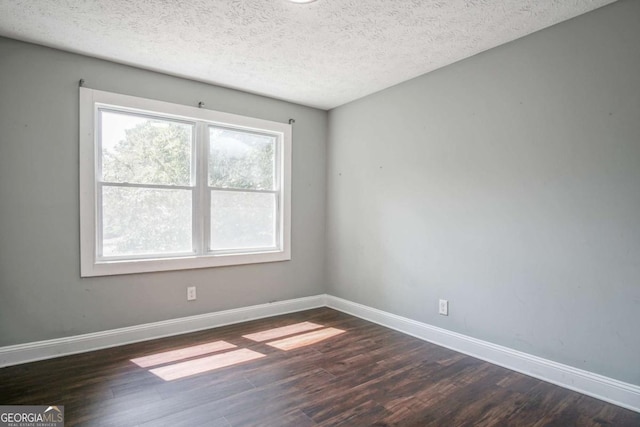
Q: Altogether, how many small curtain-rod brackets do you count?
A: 3